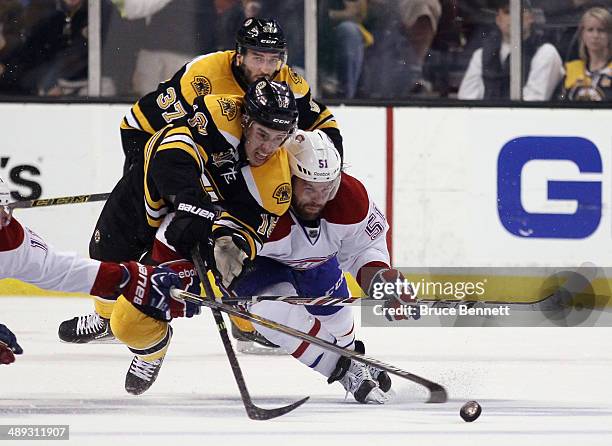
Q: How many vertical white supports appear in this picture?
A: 3